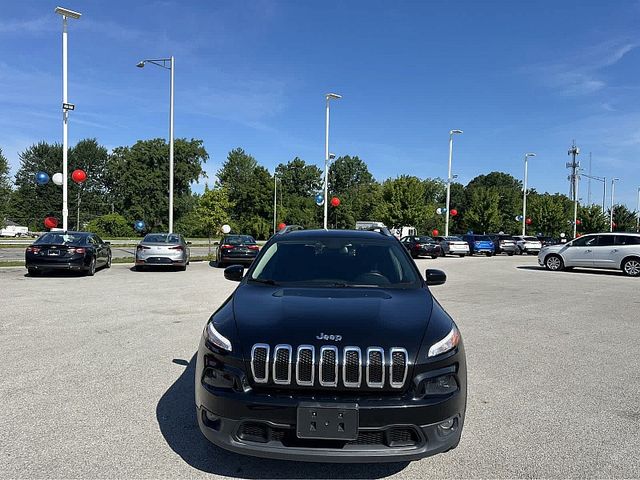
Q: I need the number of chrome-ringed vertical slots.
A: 7